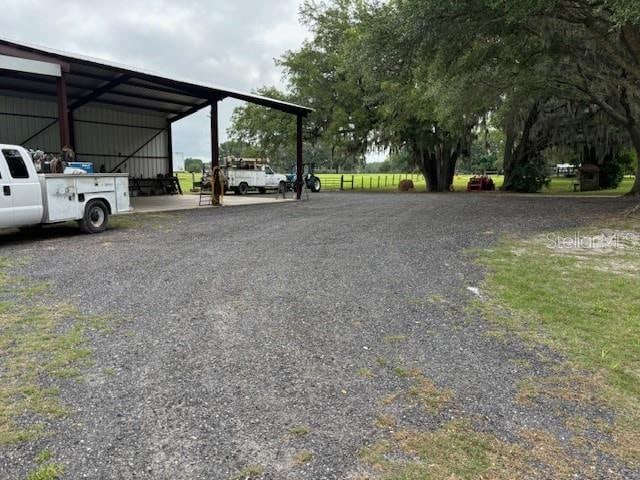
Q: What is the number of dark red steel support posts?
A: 3